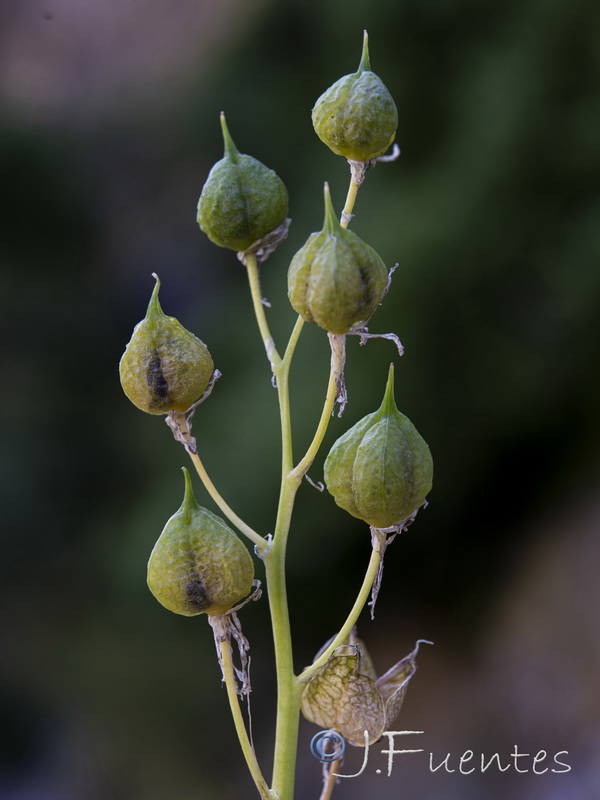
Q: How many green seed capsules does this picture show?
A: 6